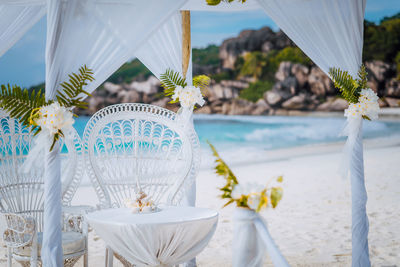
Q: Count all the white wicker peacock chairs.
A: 2